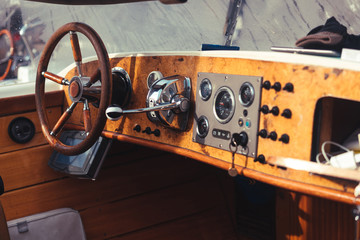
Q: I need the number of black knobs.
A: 13